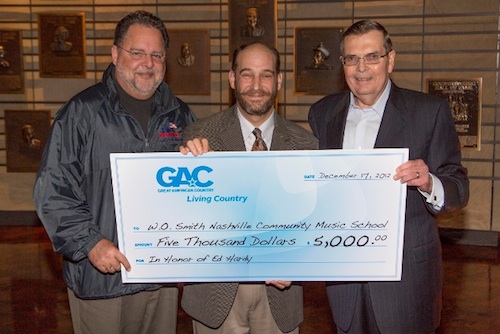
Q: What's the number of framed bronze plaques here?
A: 7